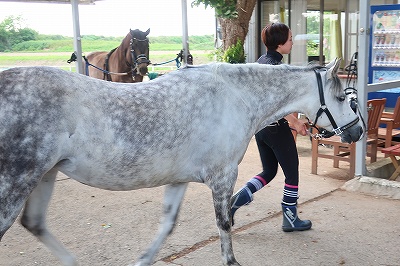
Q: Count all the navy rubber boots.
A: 2